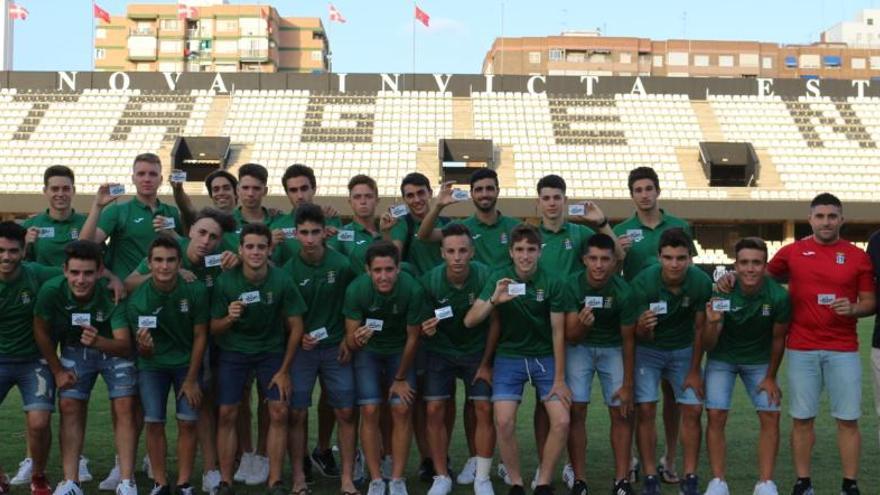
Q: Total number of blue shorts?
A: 12